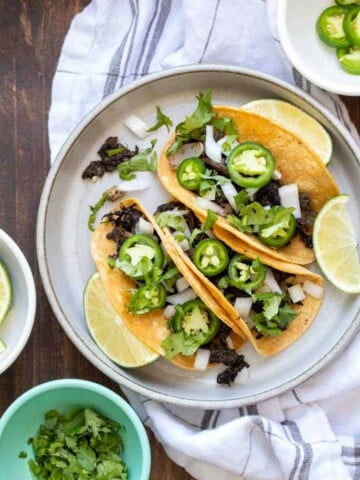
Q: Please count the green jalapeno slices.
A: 12